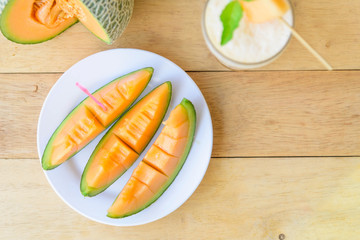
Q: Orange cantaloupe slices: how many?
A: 3